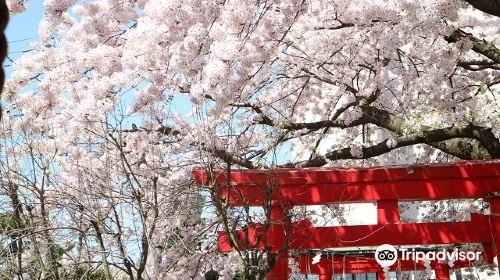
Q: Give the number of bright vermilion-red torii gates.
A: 2